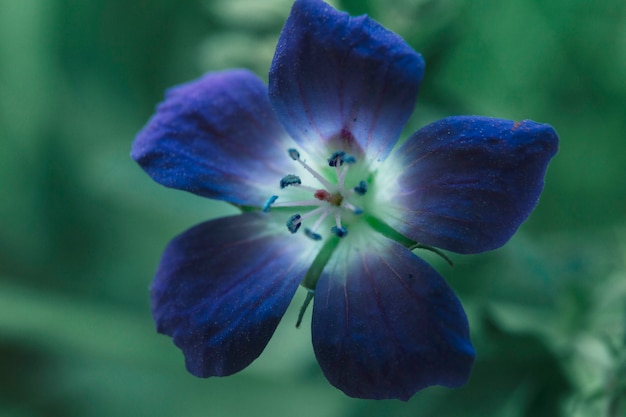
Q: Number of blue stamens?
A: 10